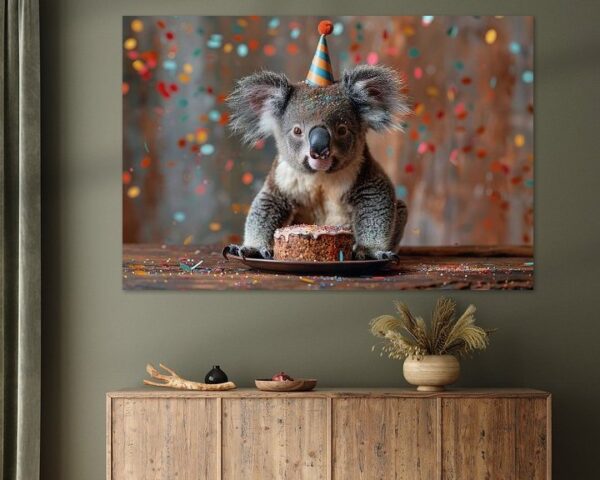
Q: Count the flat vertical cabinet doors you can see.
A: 4